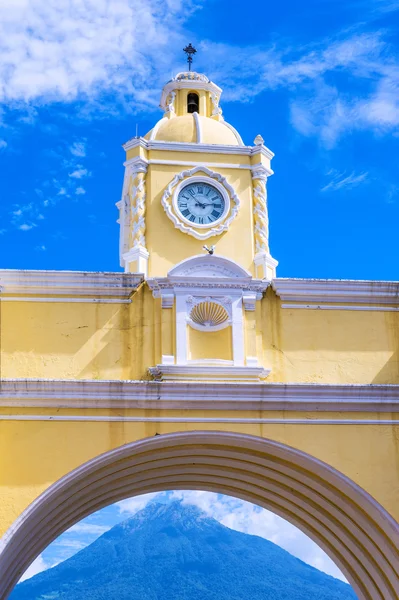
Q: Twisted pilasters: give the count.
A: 2